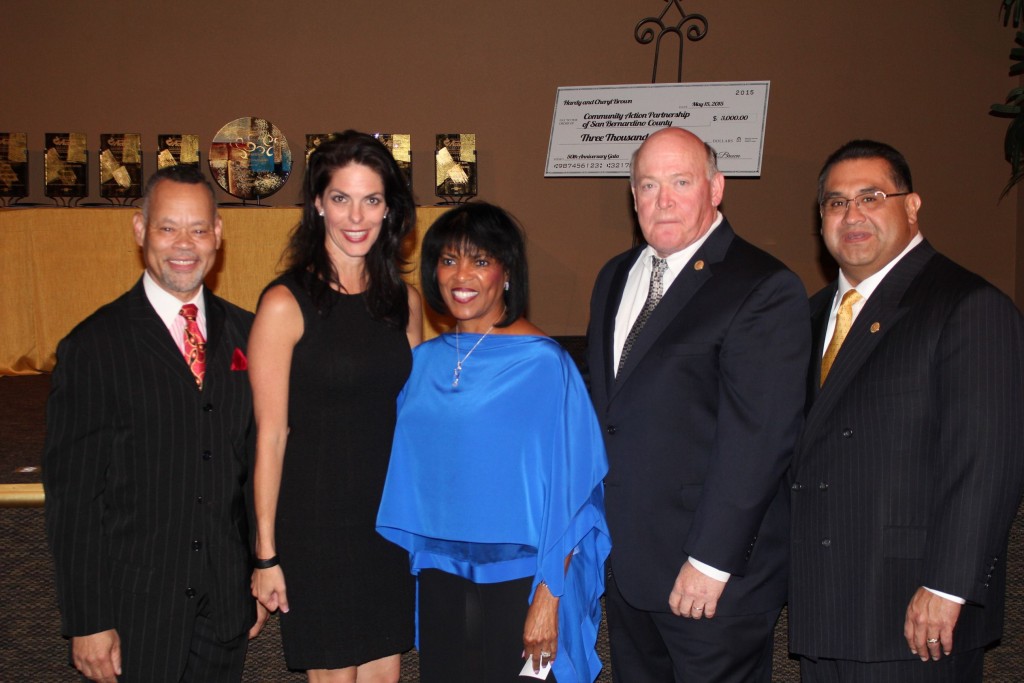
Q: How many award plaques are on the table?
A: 8